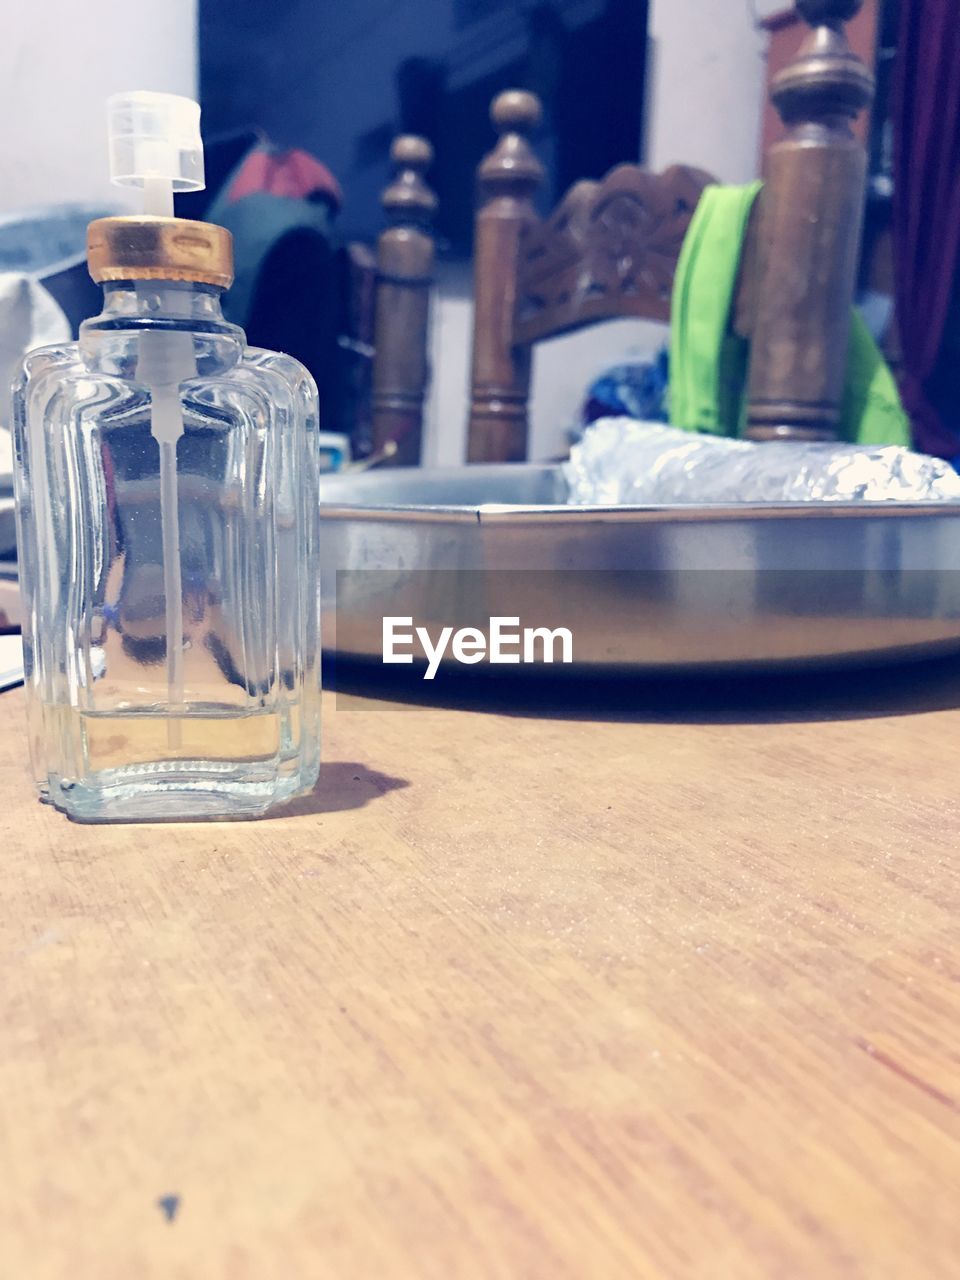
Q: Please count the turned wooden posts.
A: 3